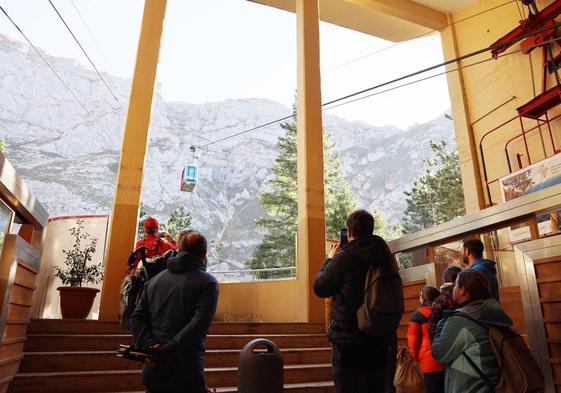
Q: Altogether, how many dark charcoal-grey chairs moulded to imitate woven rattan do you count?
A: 0